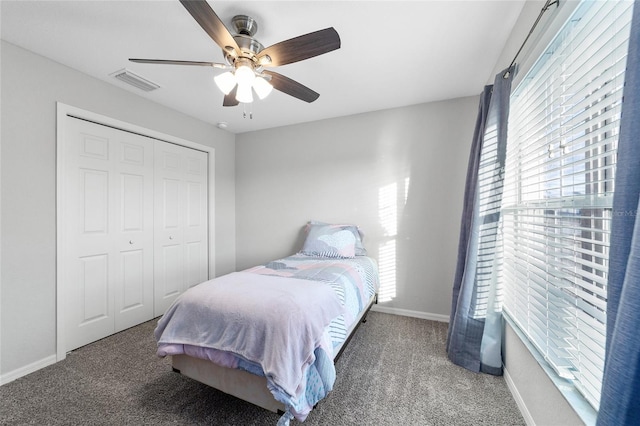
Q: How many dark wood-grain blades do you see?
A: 5